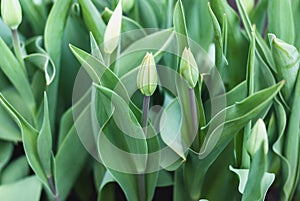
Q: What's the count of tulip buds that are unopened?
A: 5